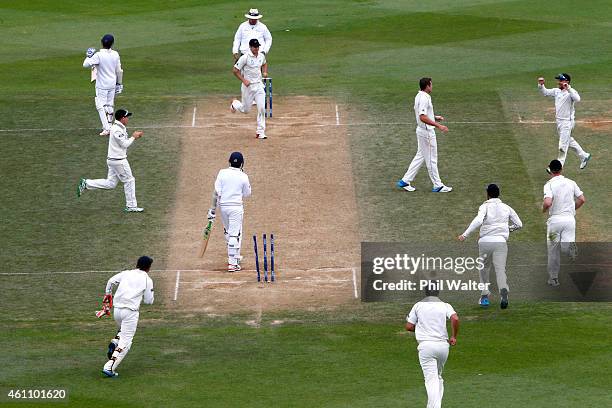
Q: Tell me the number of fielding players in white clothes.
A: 8